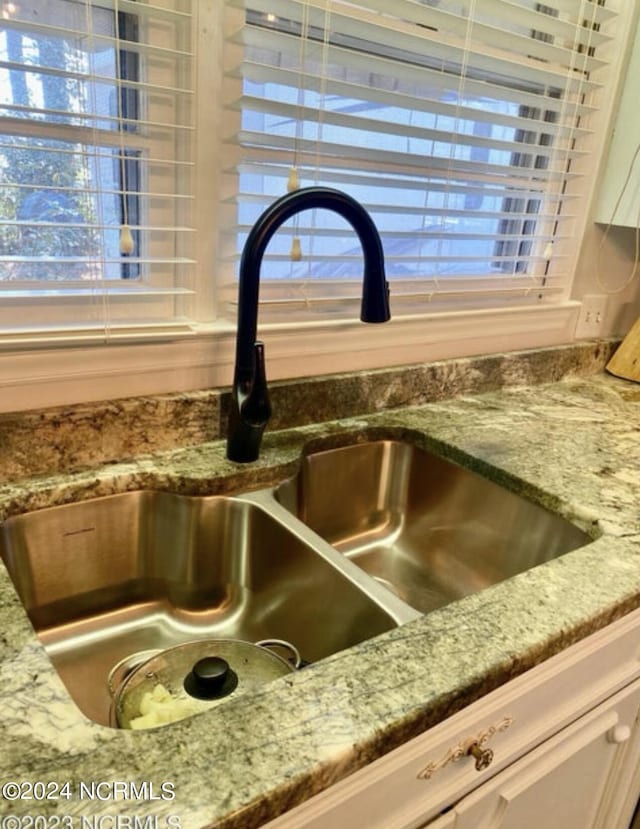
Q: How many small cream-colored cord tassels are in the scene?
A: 4